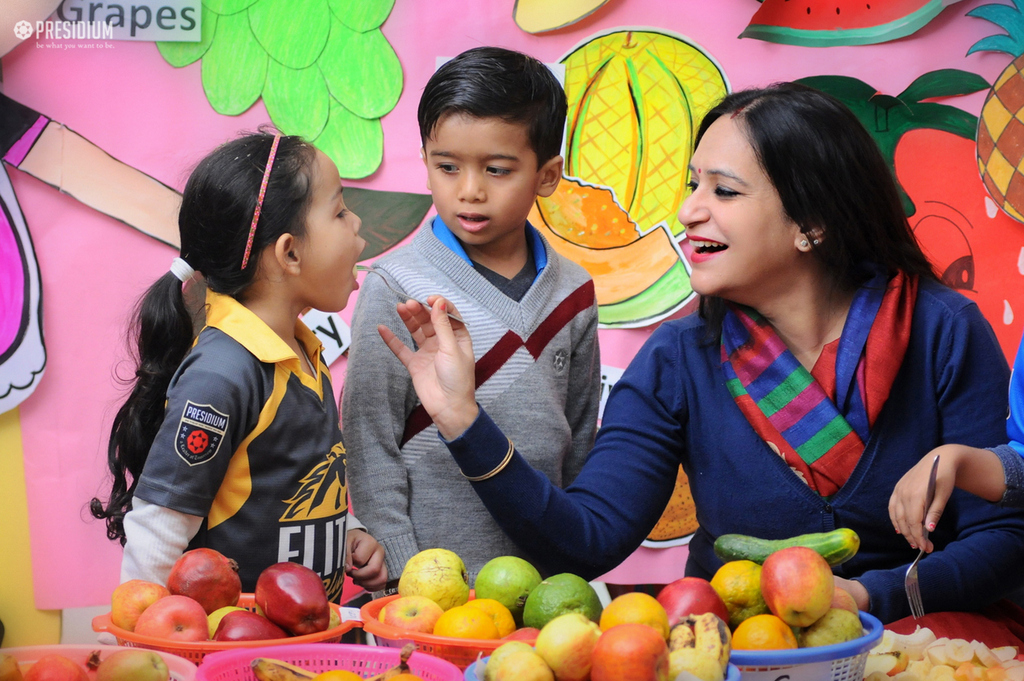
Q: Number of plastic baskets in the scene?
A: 6